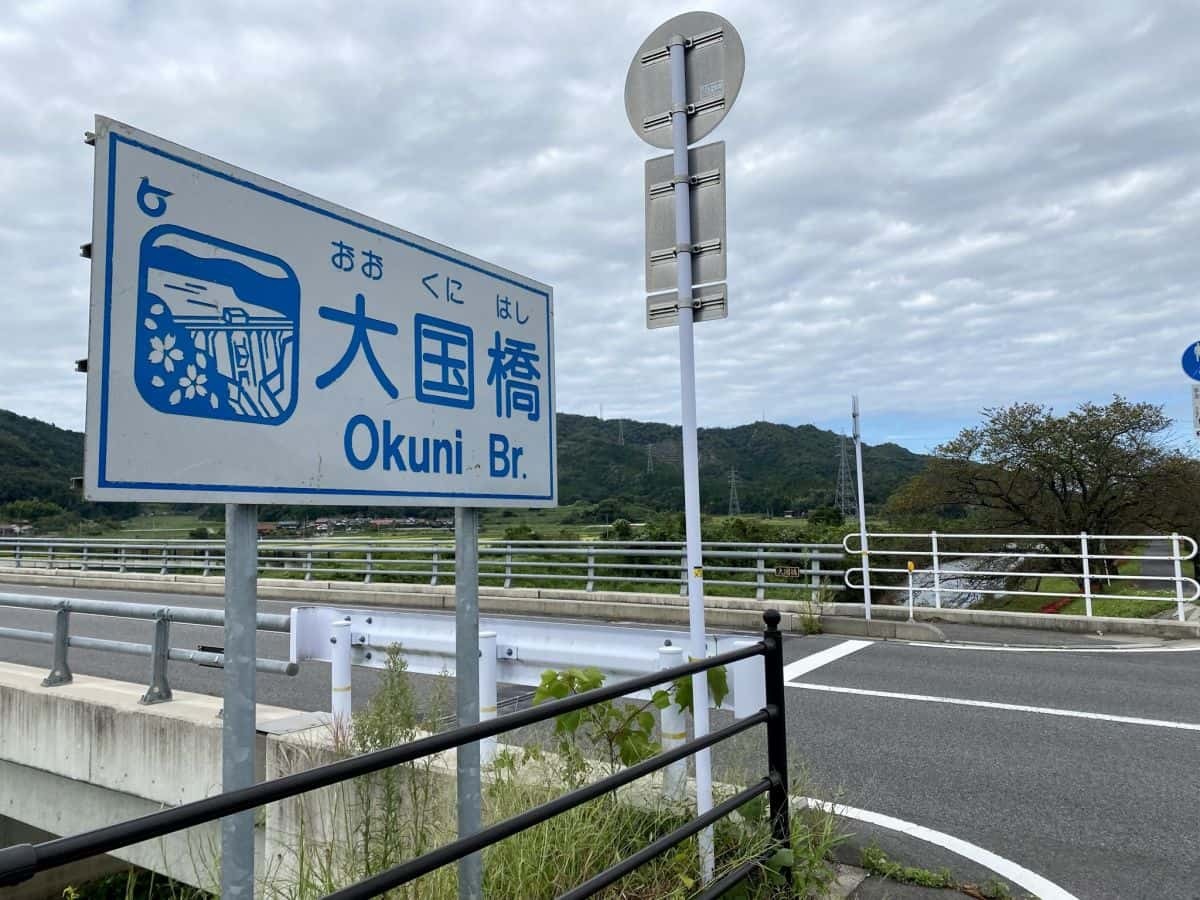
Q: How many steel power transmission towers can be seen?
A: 4